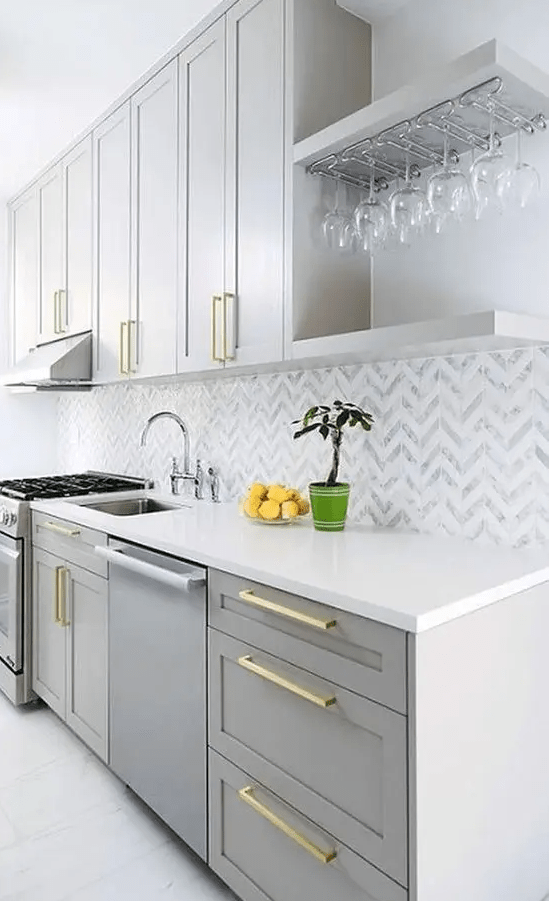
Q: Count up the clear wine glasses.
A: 10